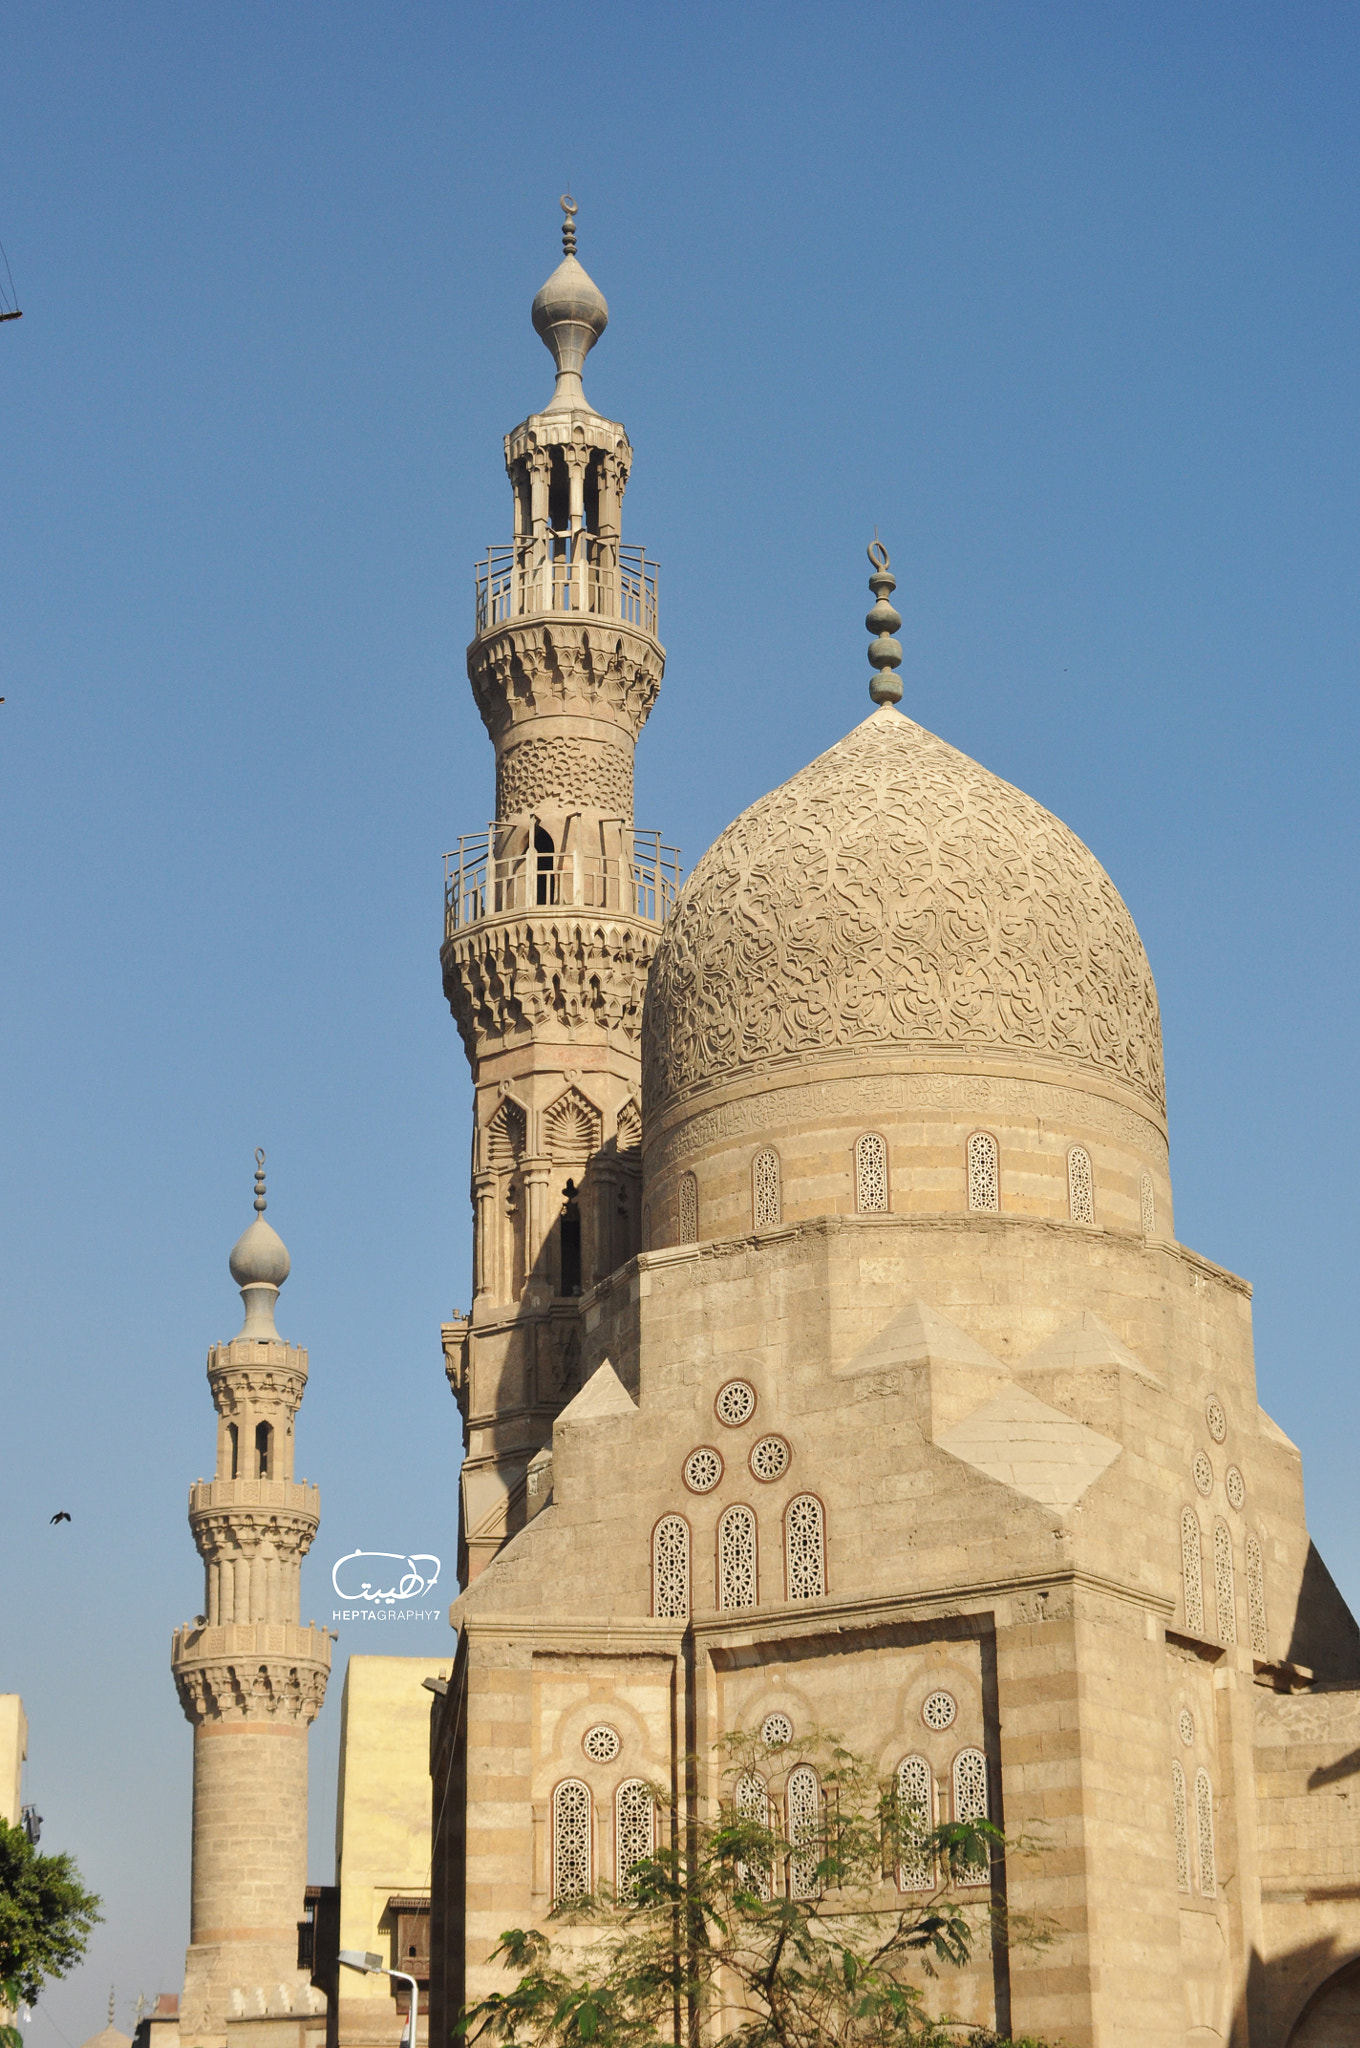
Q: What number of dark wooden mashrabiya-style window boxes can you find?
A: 2